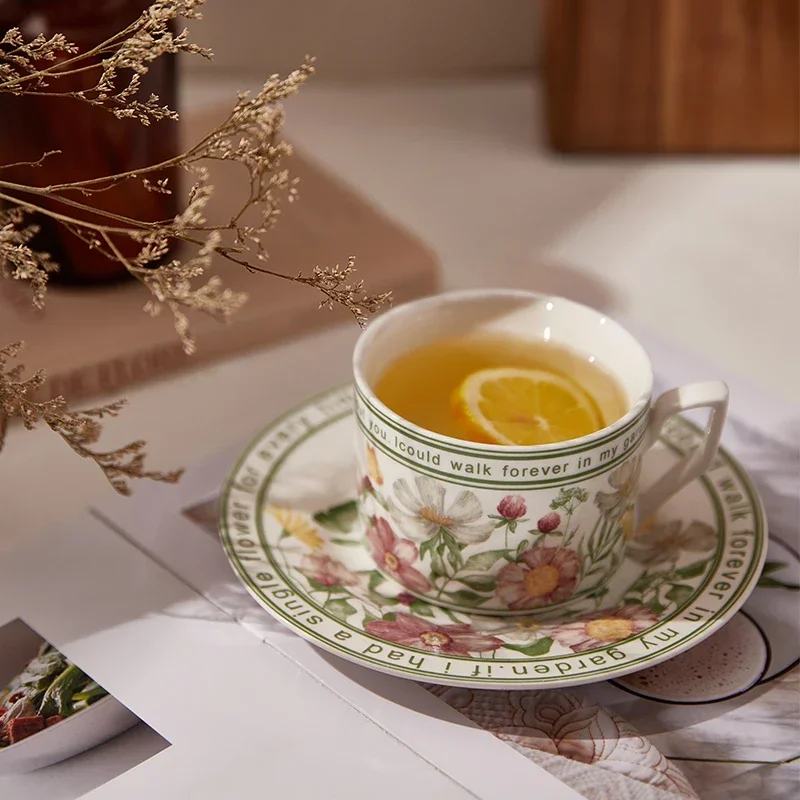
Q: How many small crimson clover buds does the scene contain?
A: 2